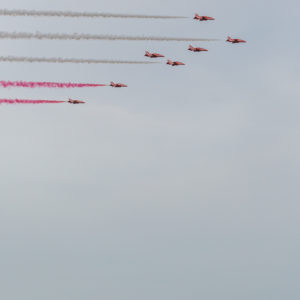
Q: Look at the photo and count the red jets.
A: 7